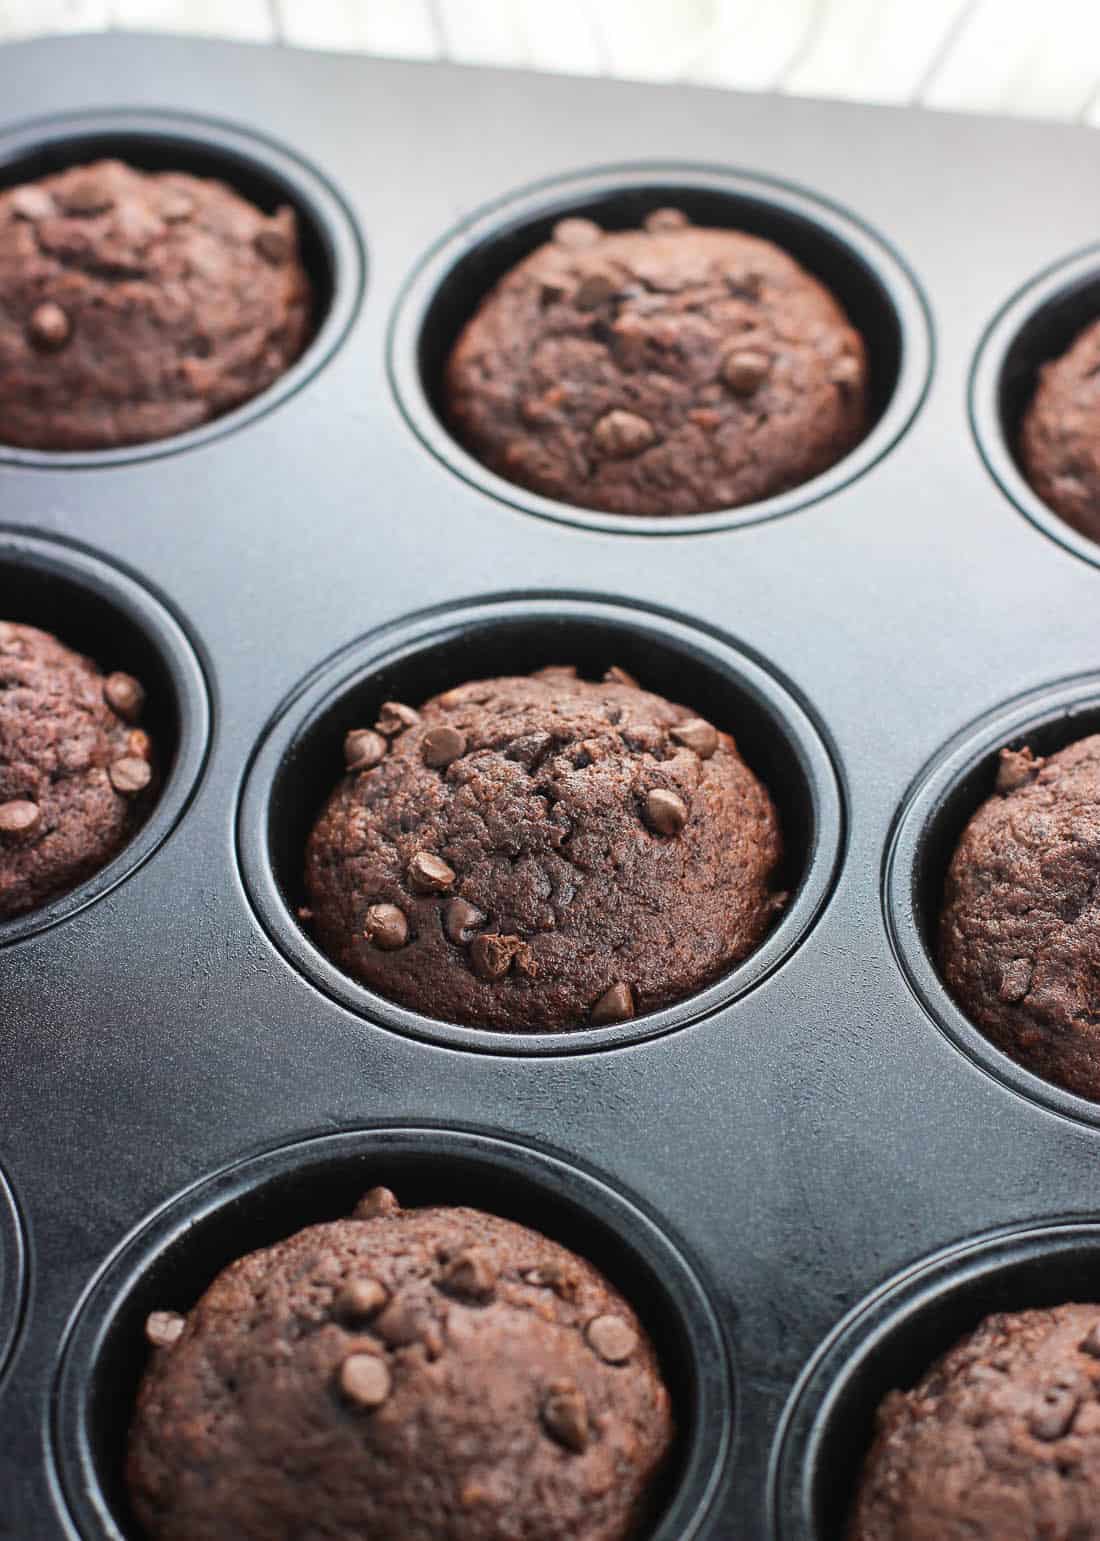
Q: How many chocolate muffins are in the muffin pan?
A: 8